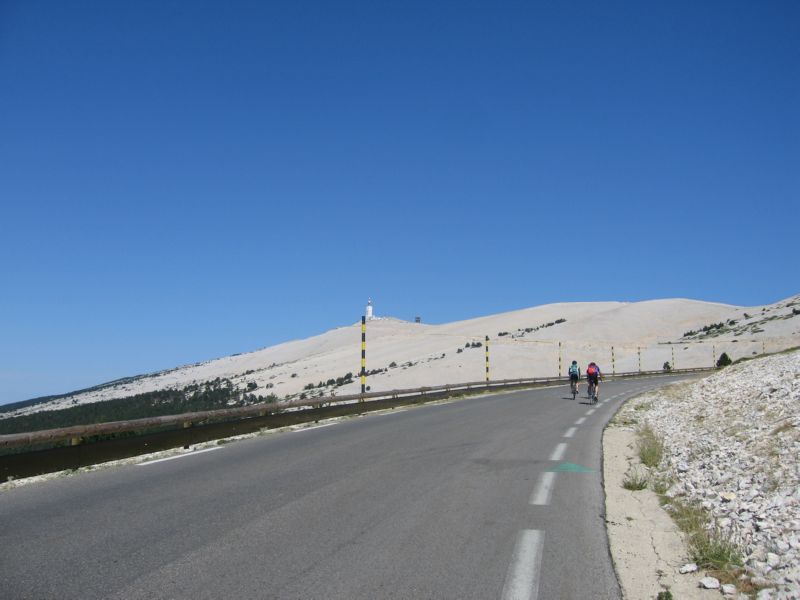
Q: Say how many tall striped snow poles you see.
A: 8